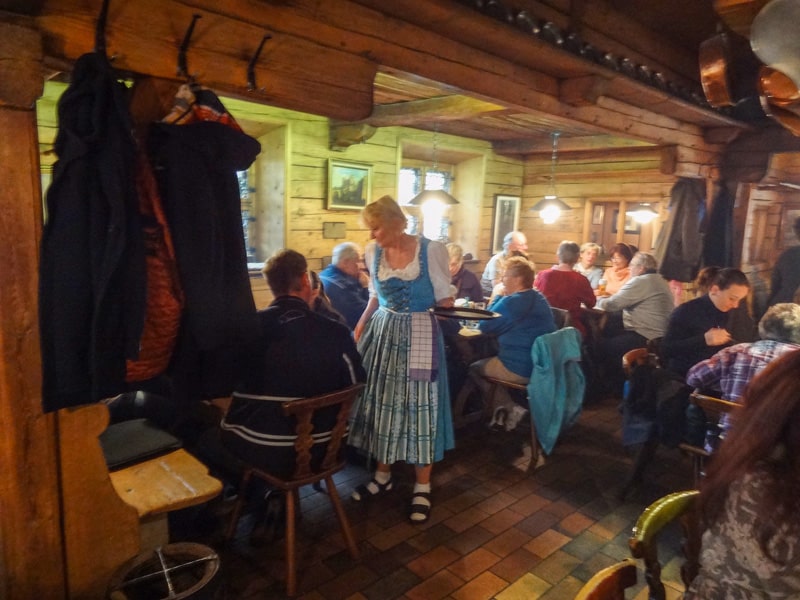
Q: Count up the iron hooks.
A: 3